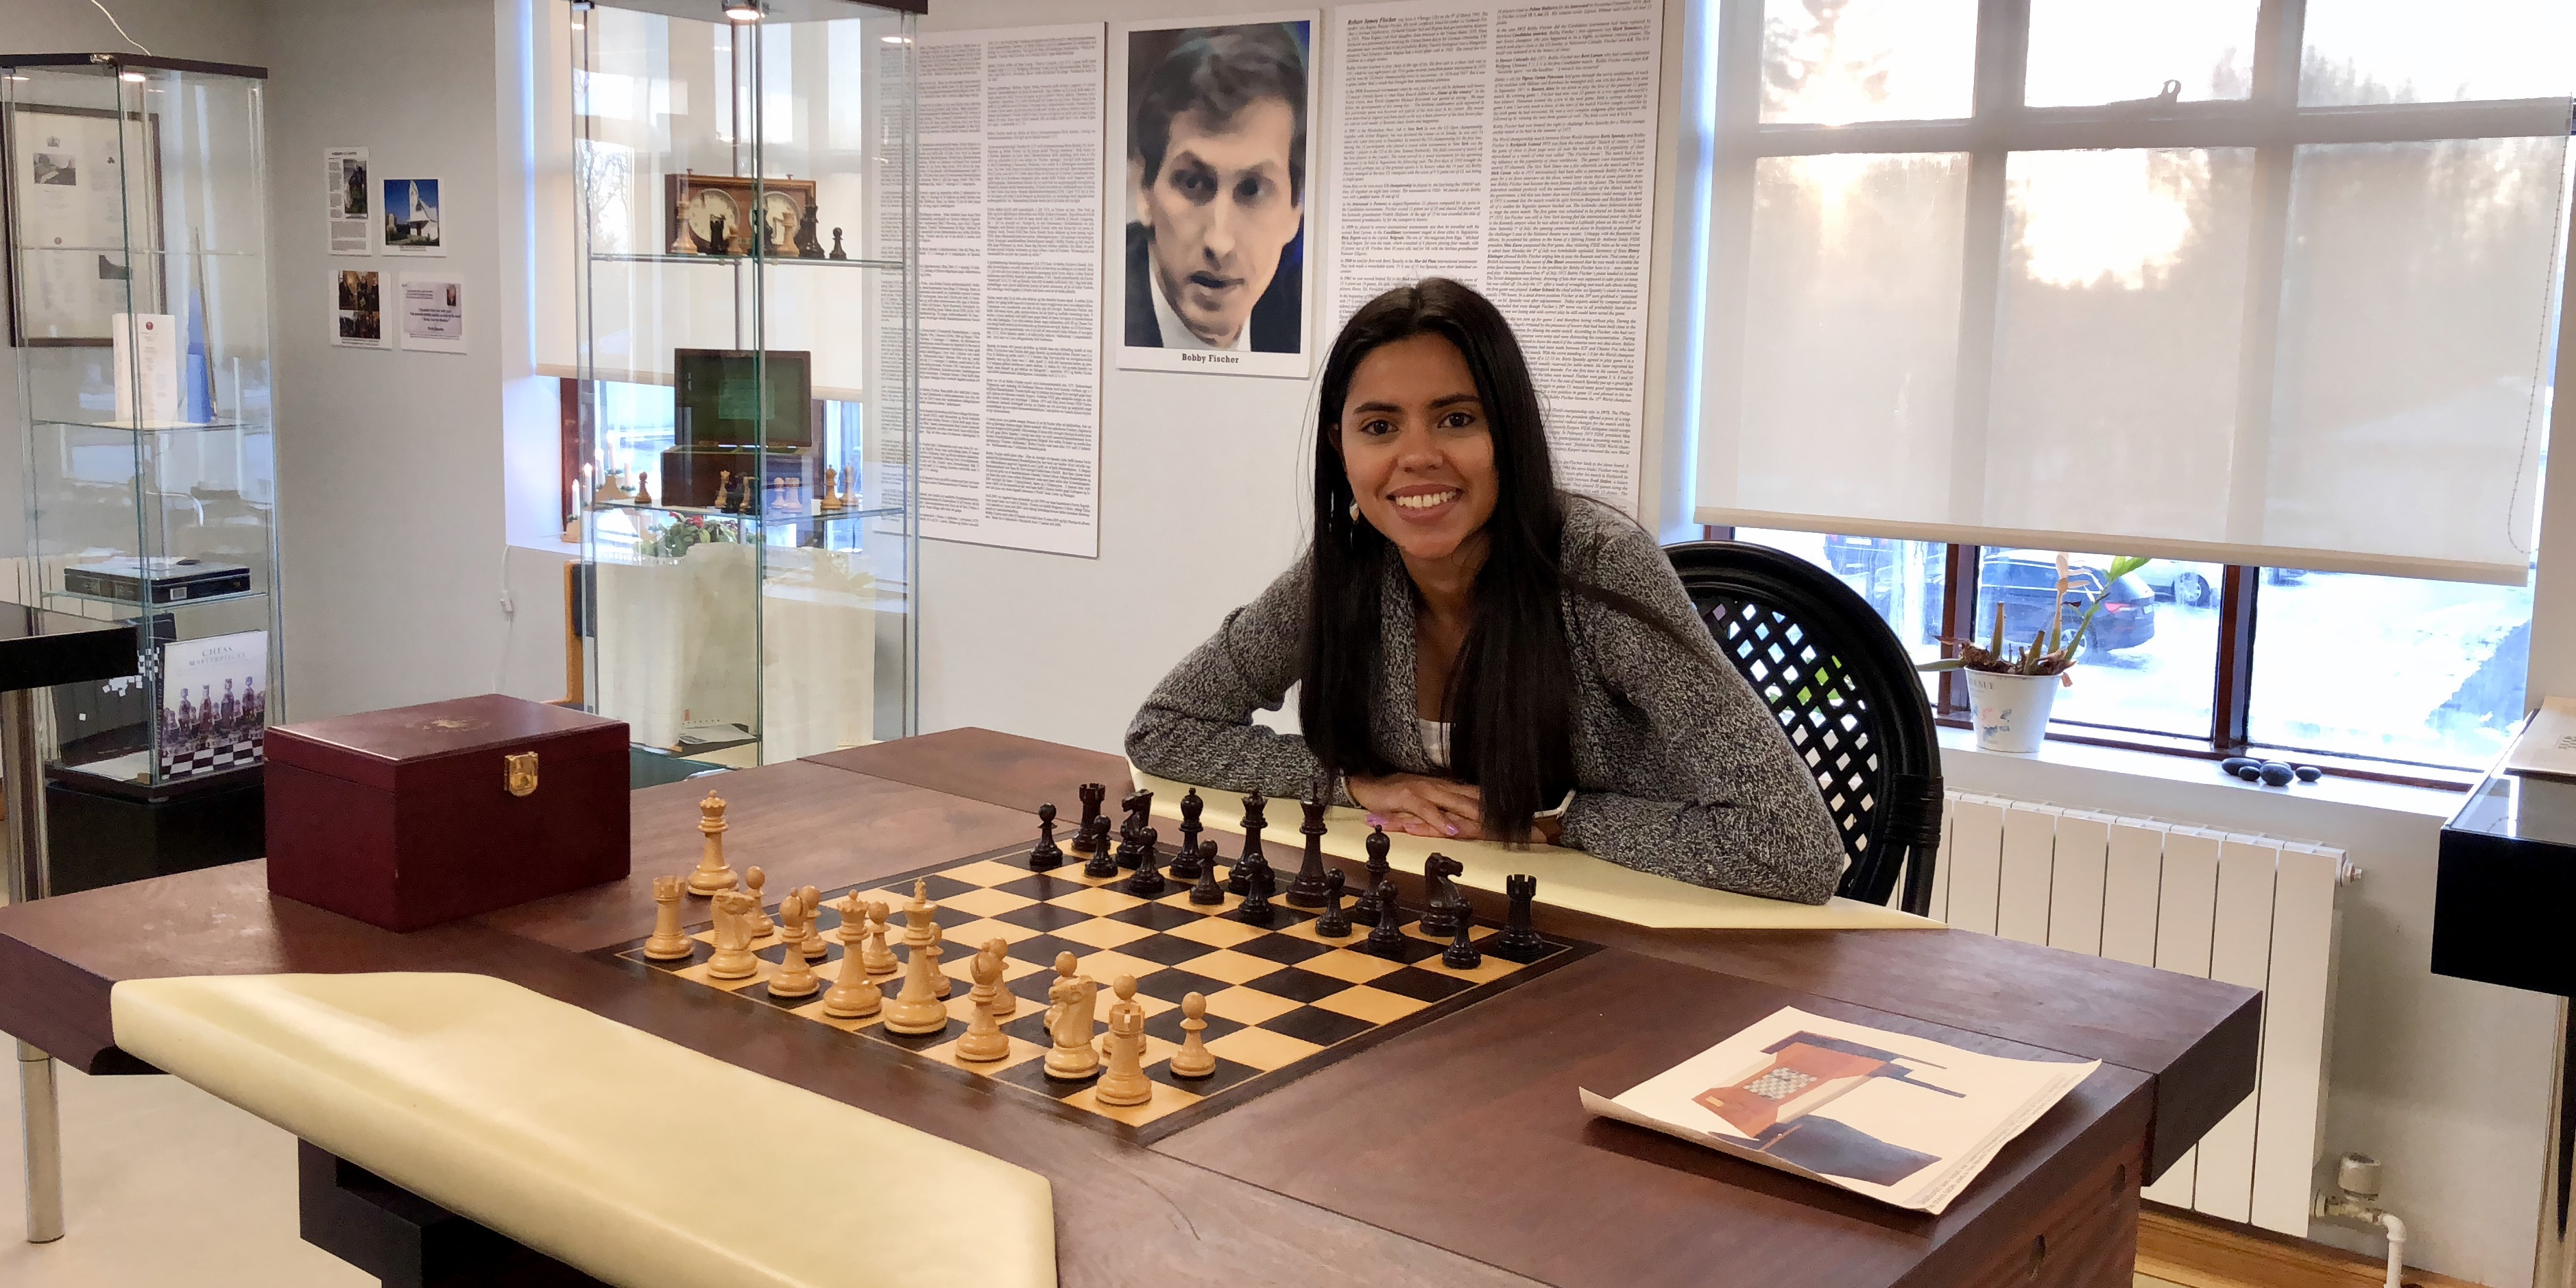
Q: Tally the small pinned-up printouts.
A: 4